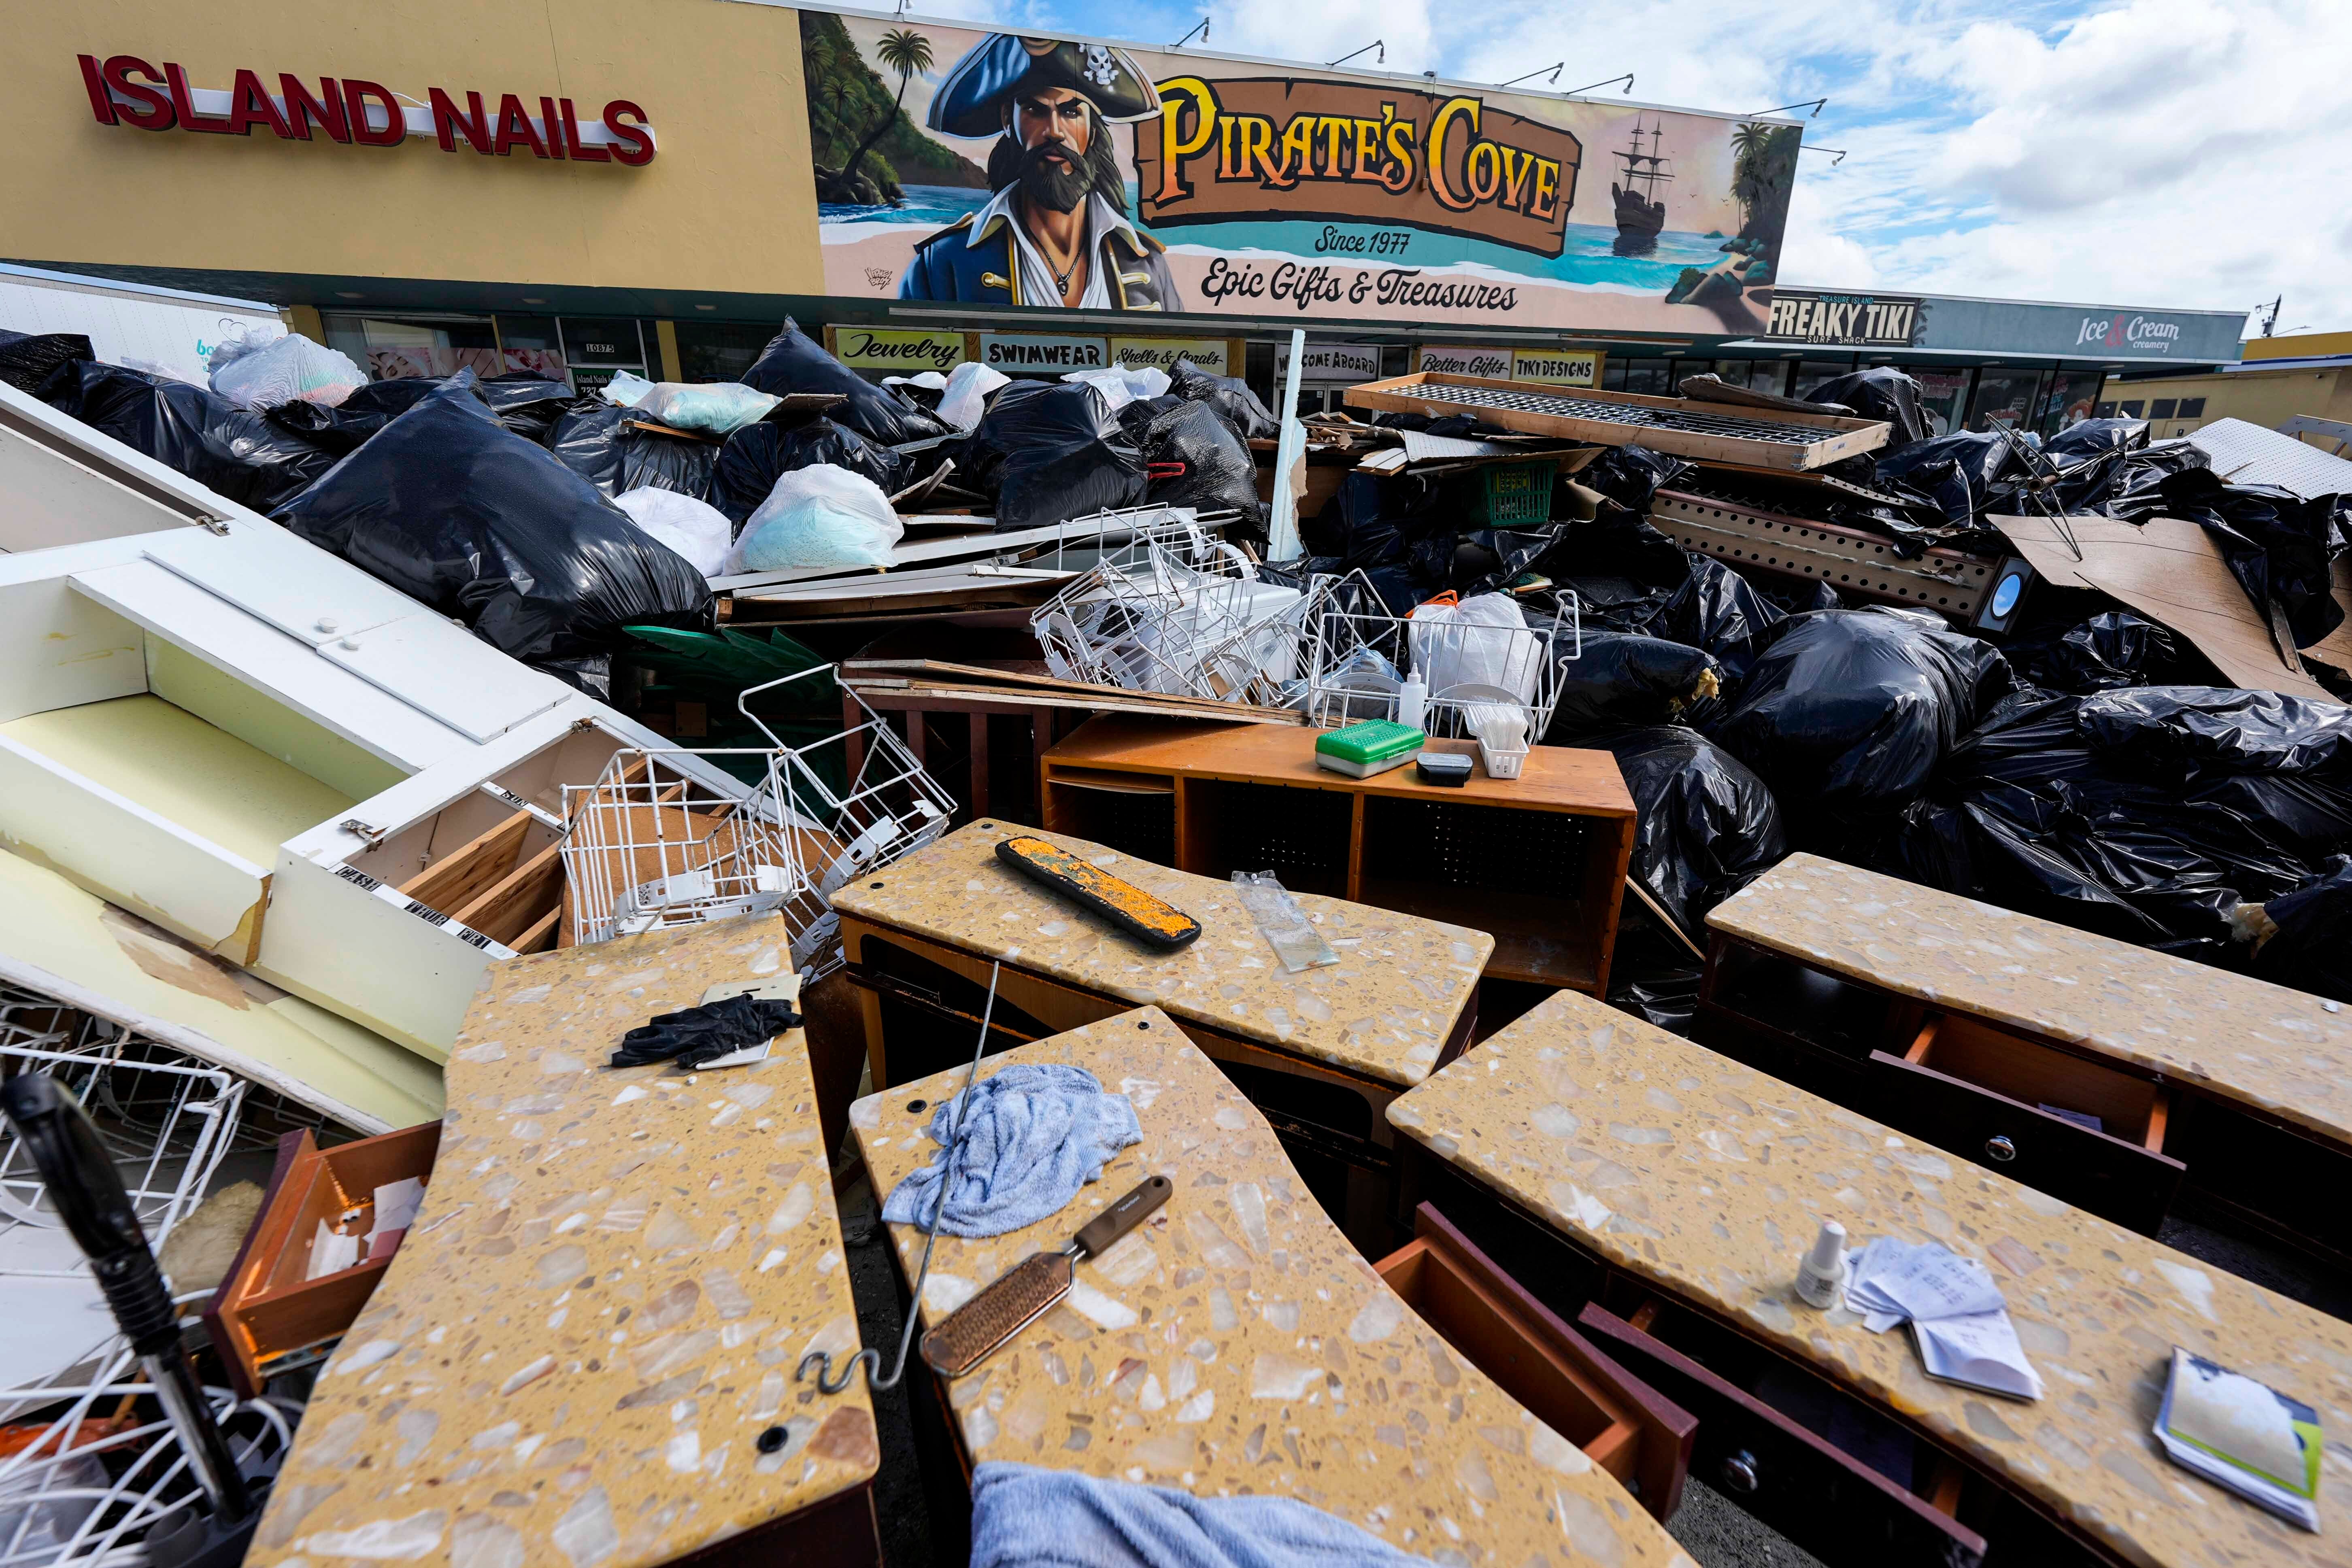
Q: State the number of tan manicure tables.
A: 5